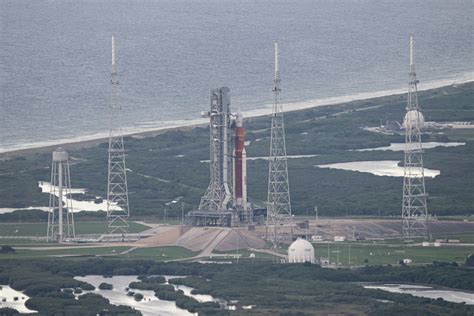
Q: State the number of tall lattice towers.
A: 3